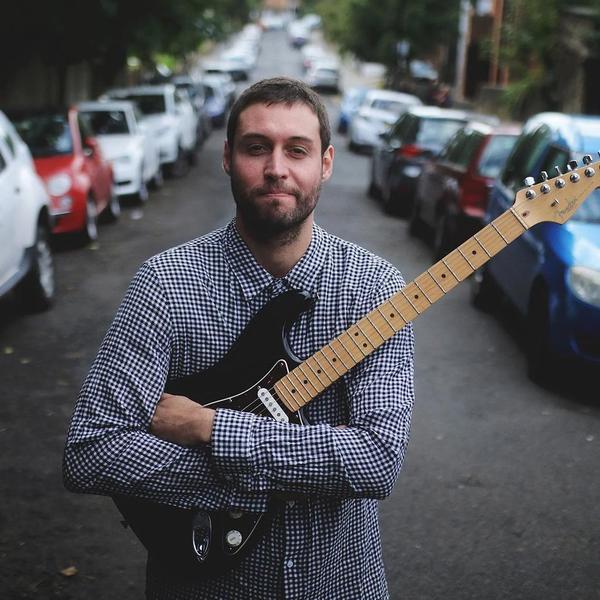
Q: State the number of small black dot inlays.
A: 10